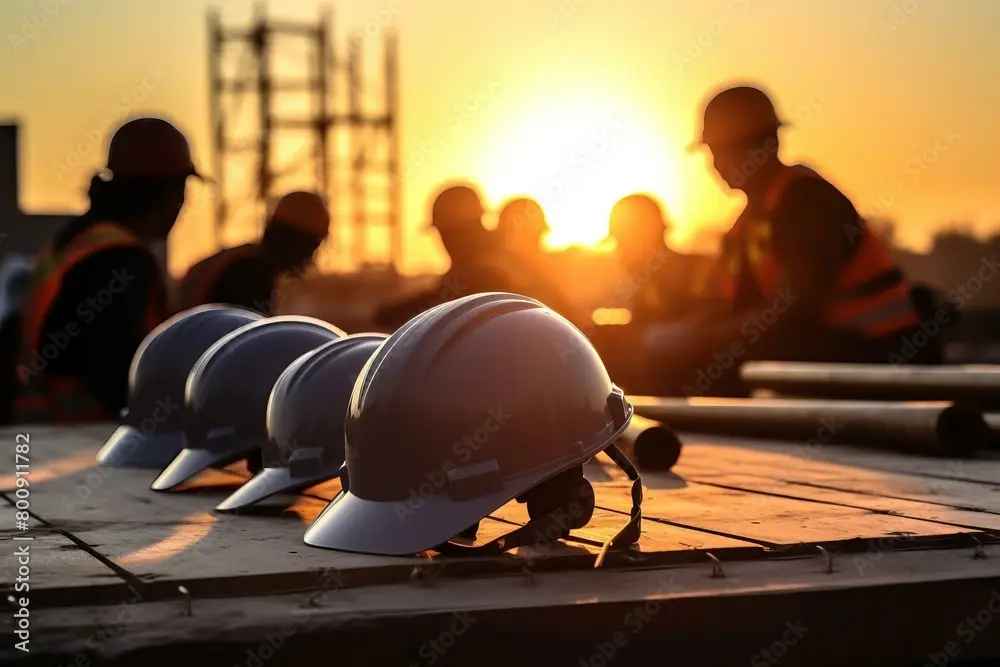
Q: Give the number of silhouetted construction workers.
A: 6